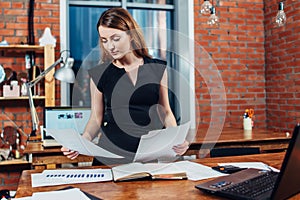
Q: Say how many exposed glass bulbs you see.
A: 3